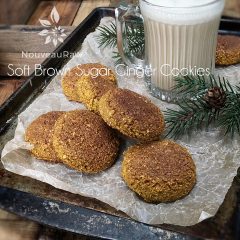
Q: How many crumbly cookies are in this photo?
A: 7